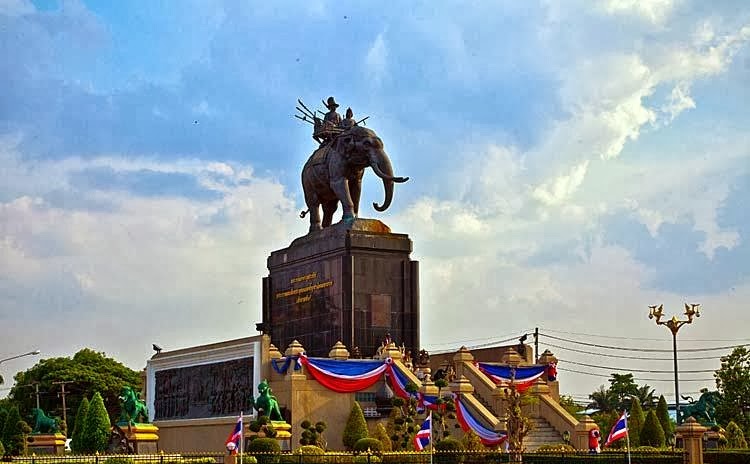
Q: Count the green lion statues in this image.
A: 4